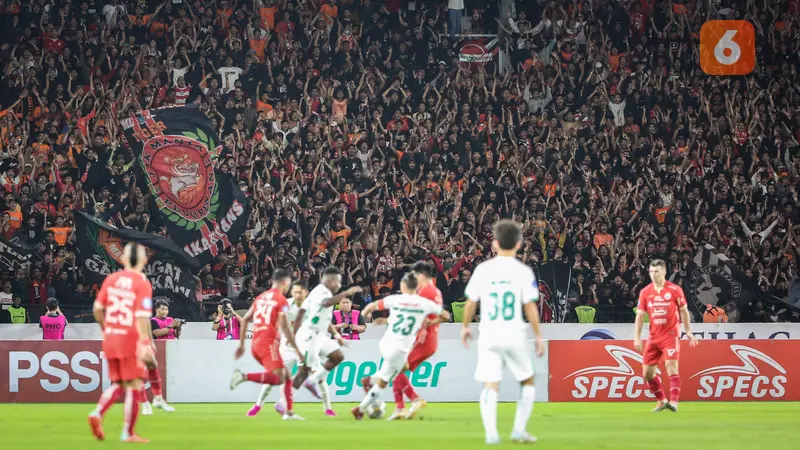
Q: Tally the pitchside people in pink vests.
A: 4